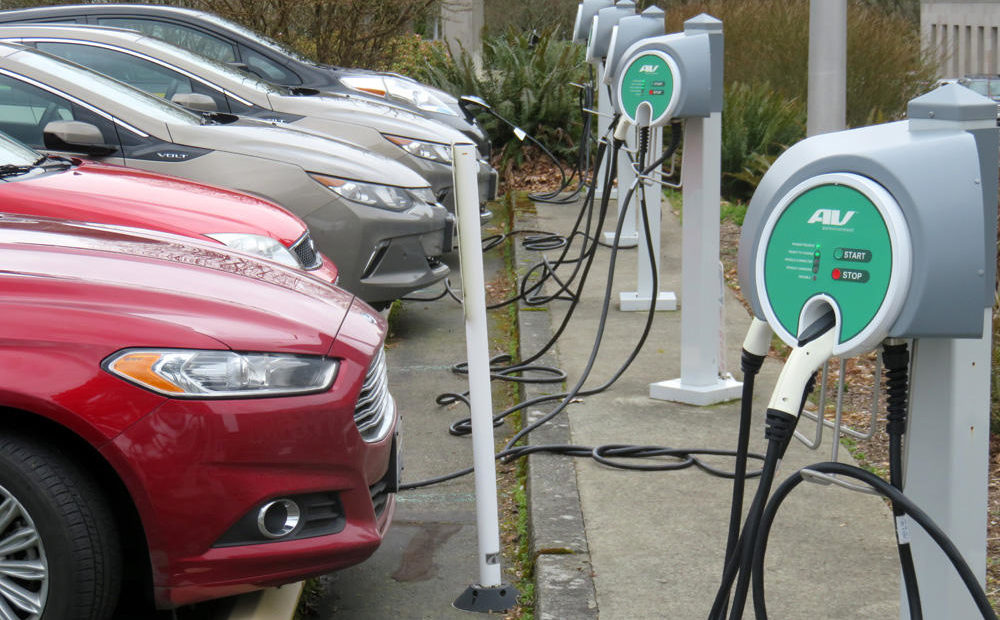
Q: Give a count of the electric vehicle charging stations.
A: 5